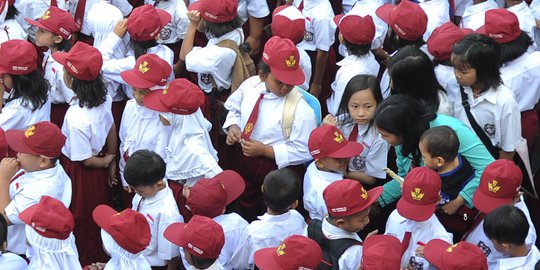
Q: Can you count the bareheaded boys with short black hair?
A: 4